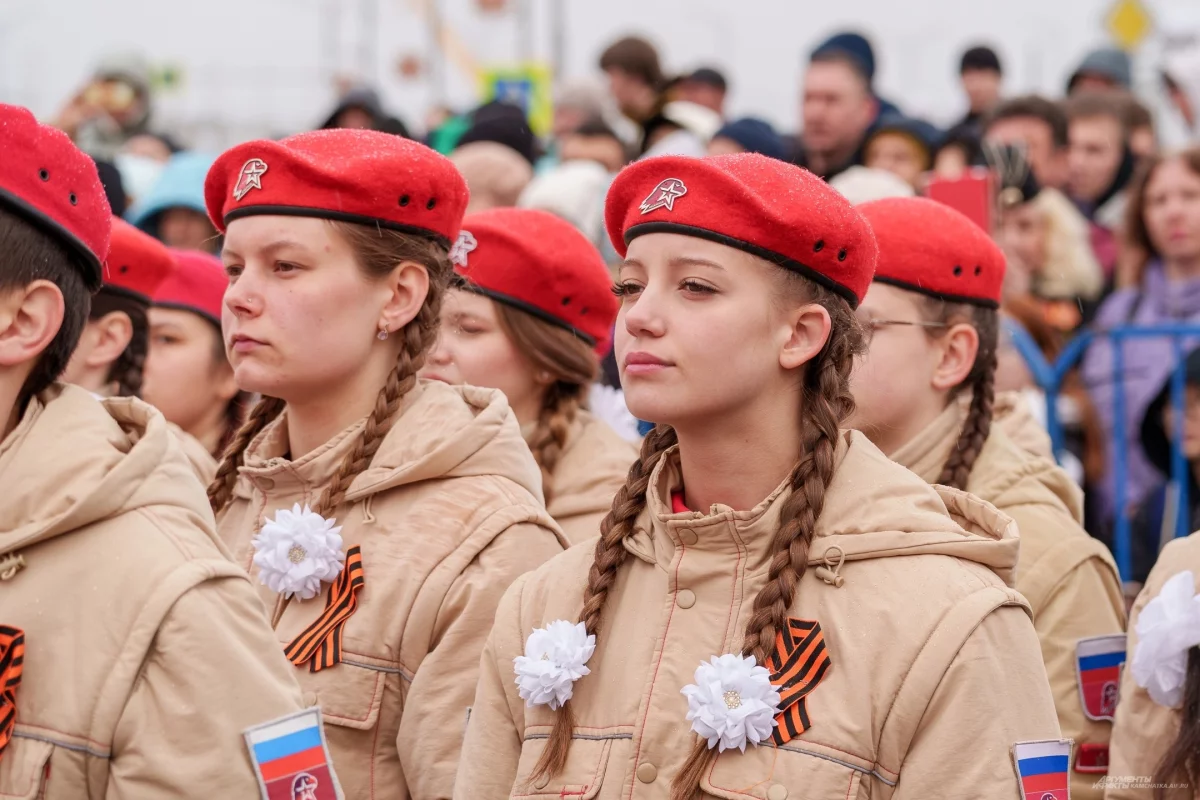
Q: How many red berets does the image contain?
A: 7